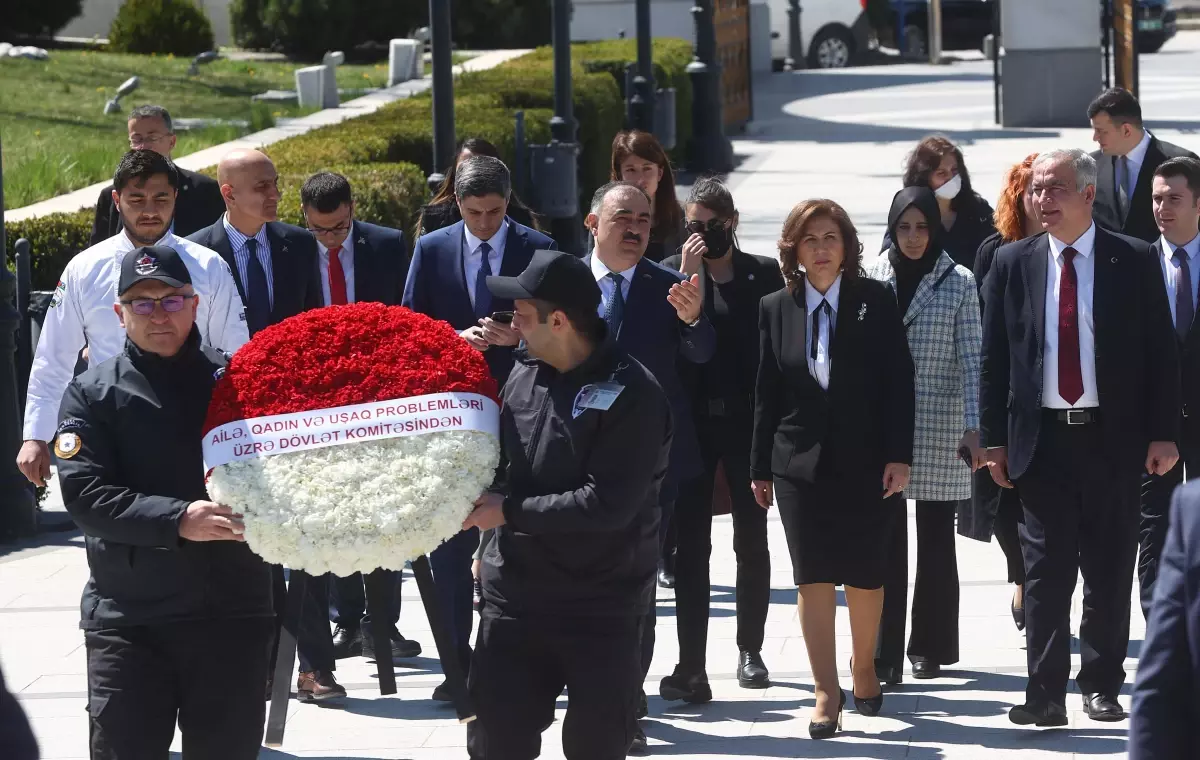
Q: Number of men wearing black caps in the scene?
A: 2